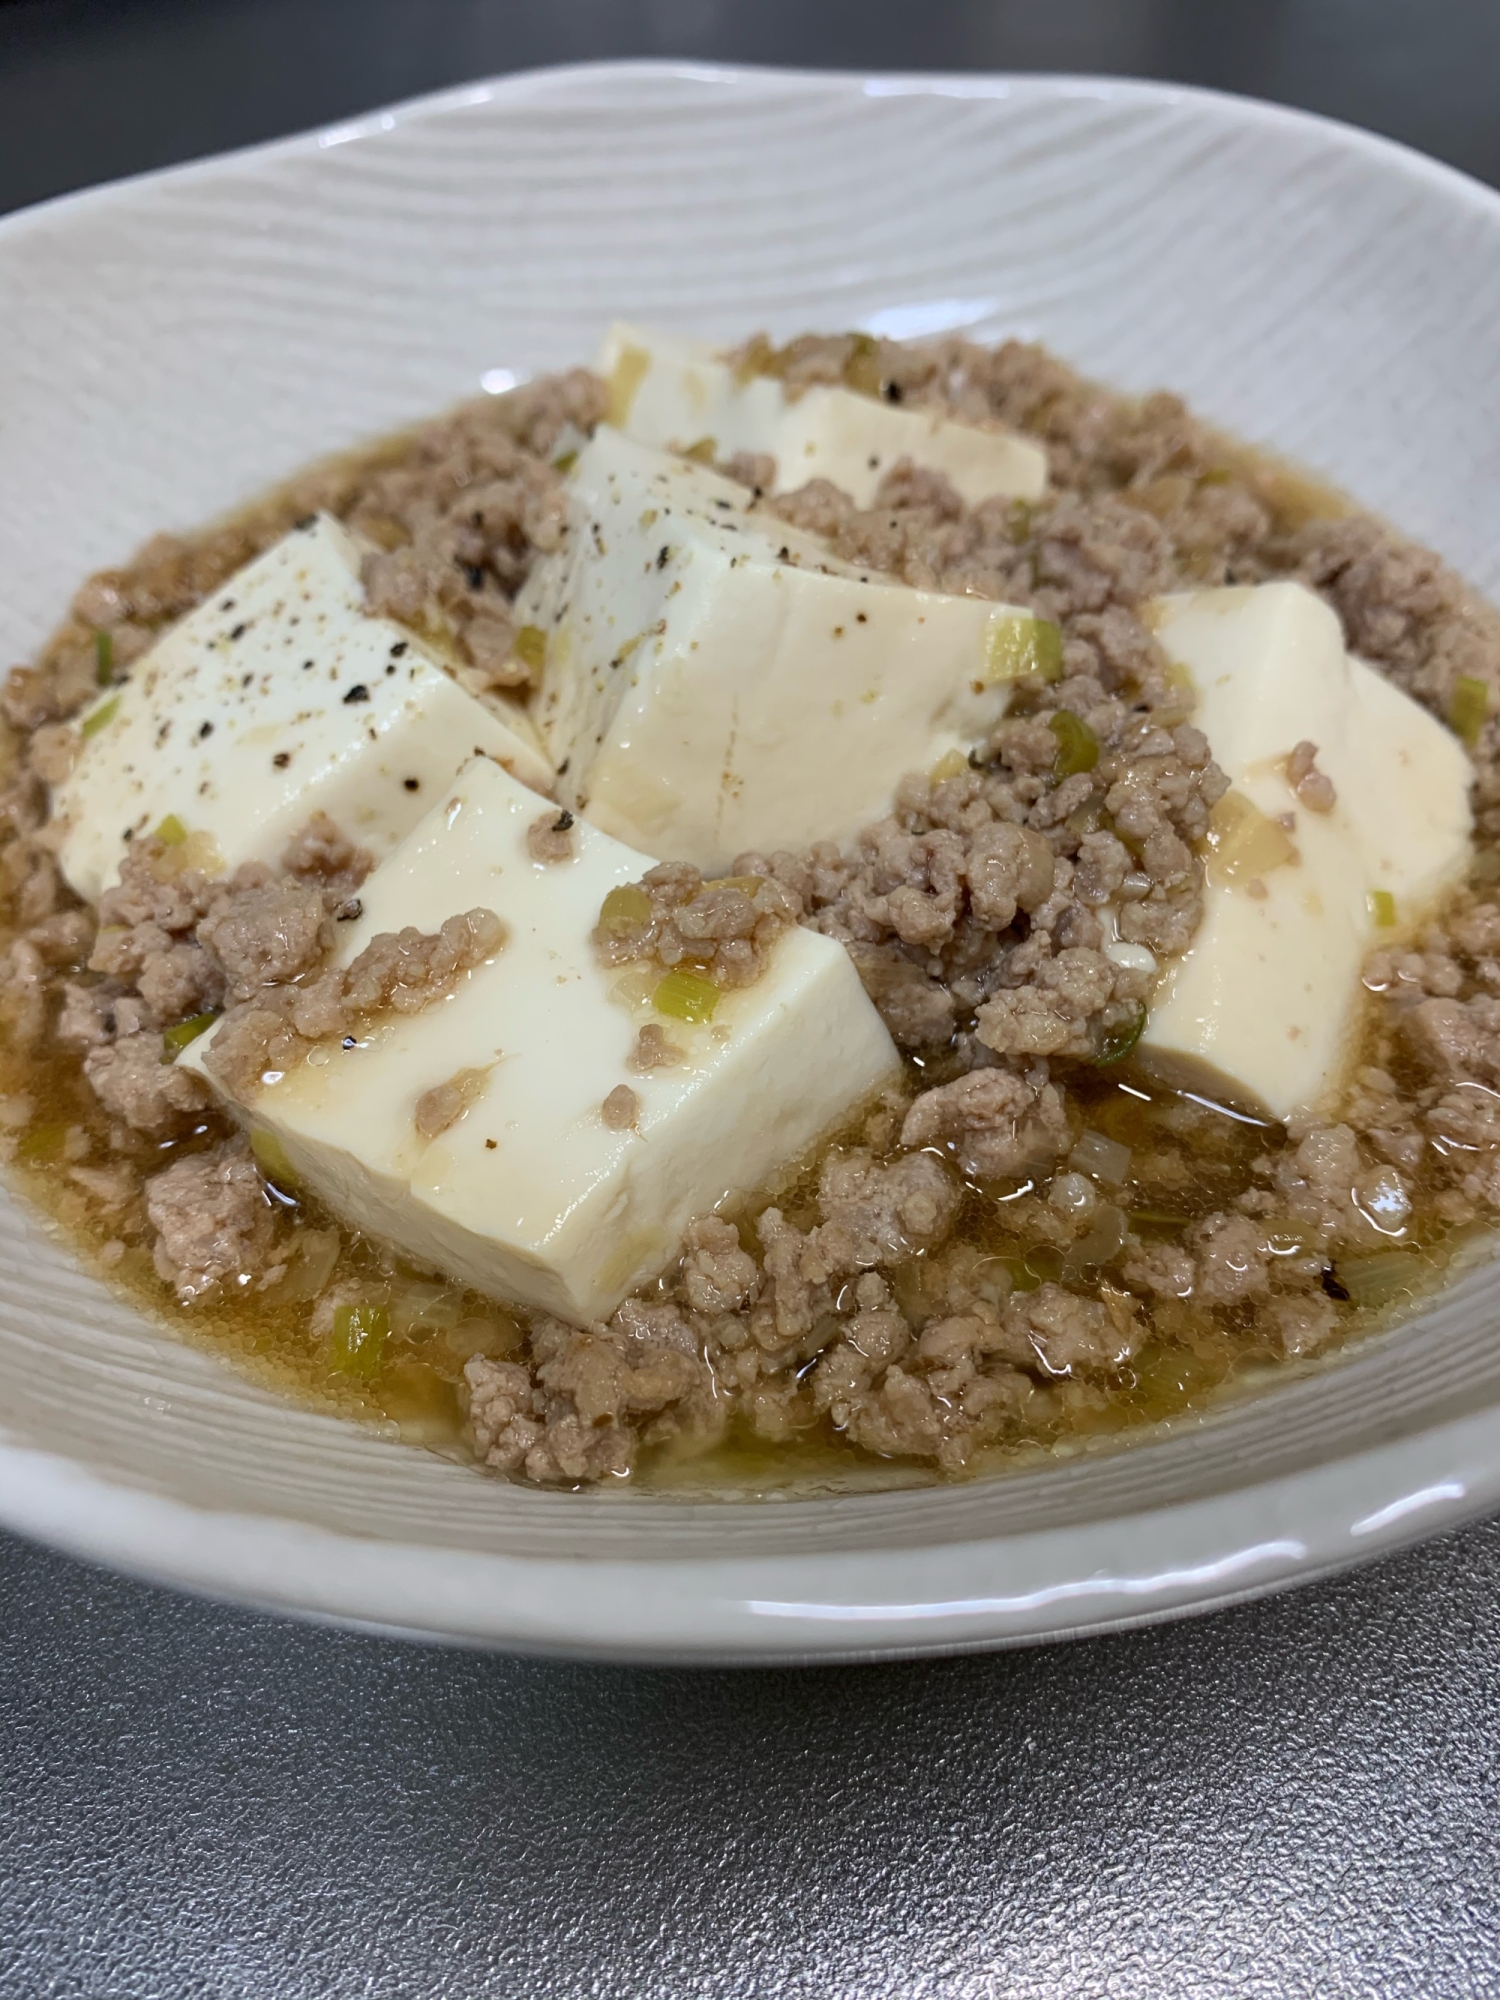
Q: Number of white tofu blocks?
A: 5